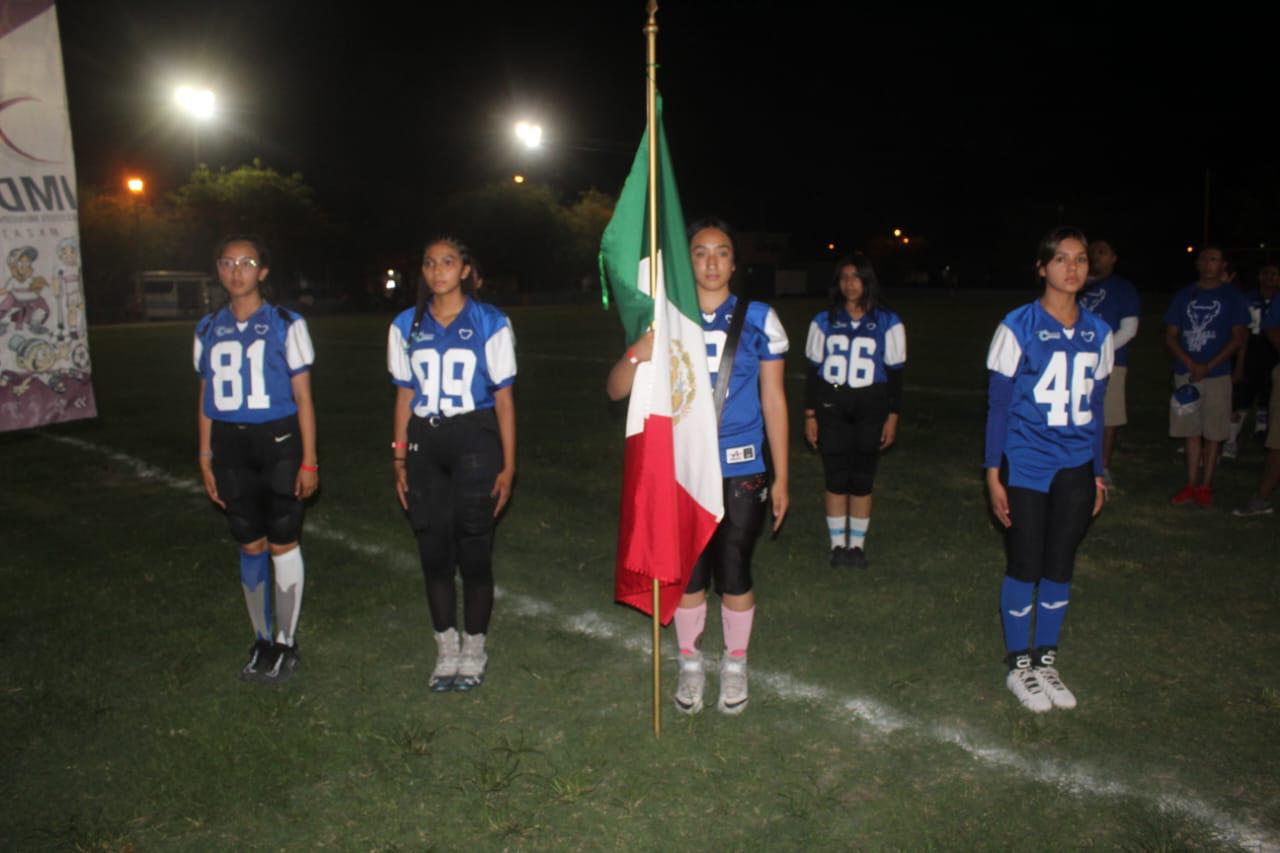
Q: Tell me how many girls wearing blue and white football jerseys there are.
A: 5